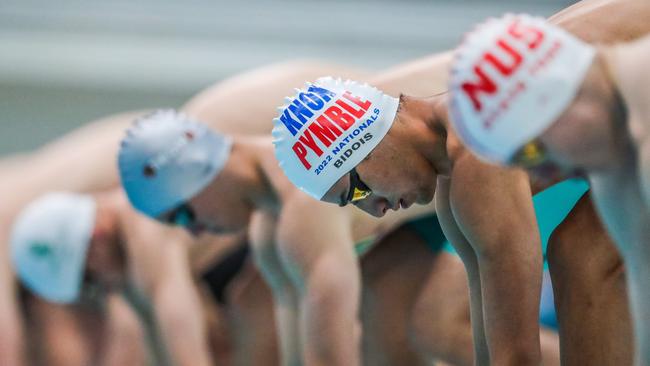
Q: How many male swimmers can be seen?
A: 4